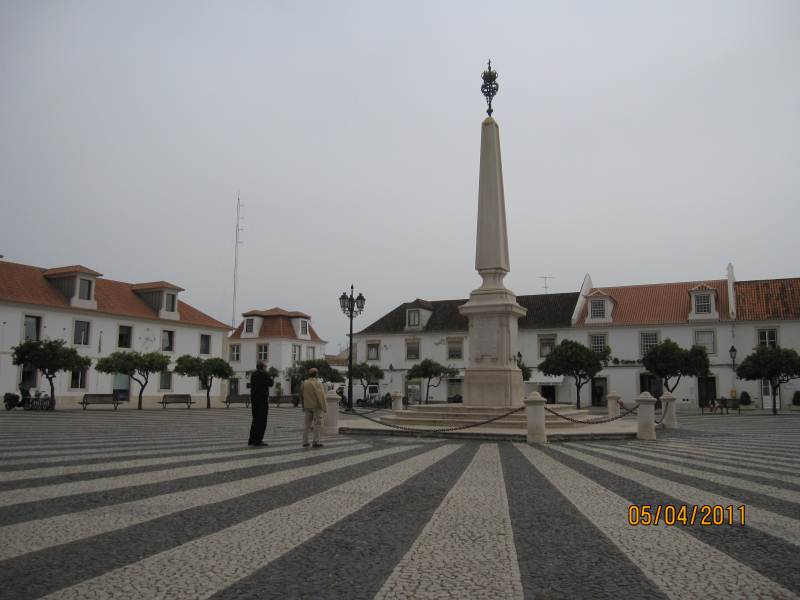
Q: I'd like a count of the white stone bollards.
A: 6